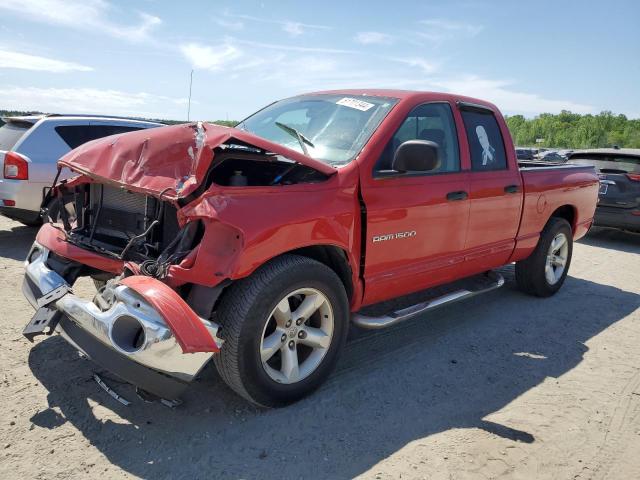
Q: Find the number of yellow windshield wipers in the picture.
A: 0